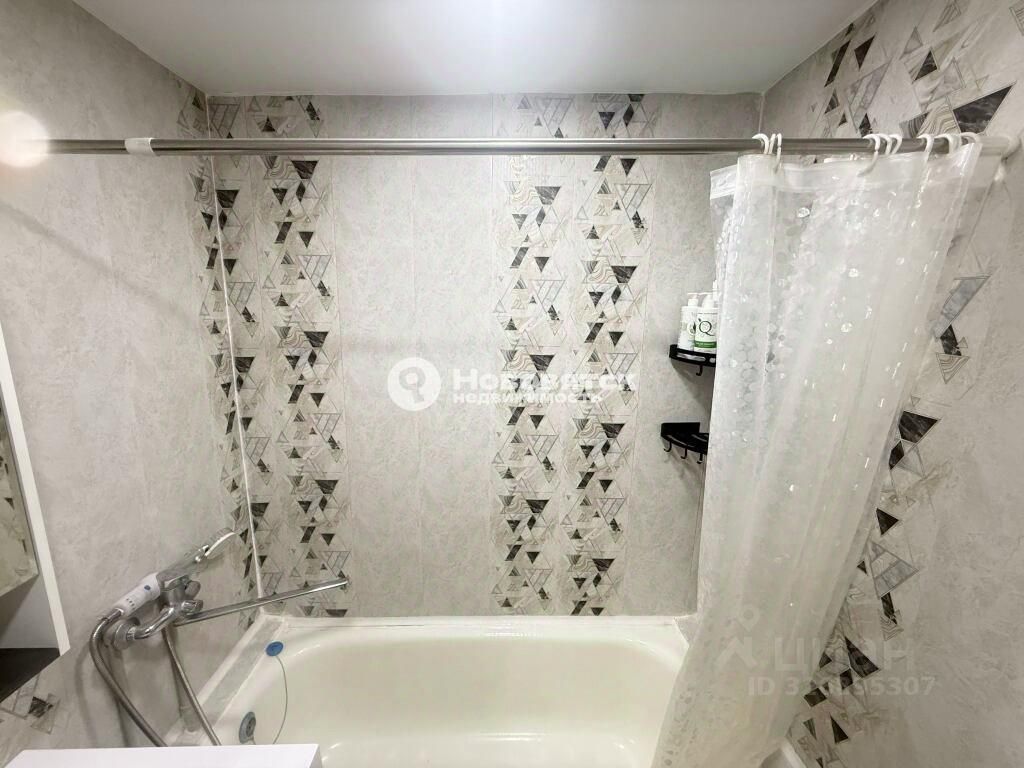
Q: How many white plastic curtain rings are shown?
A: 9